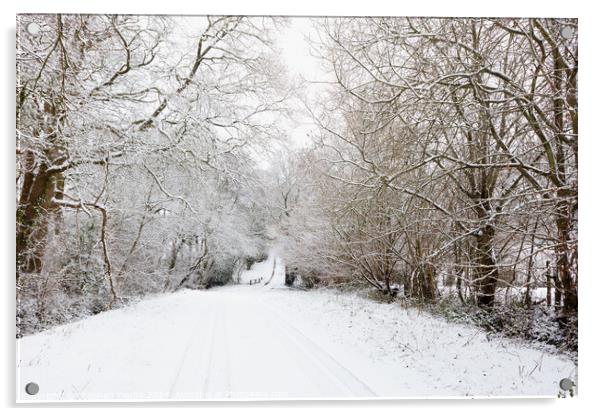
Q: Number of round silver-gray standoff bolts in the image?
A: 4